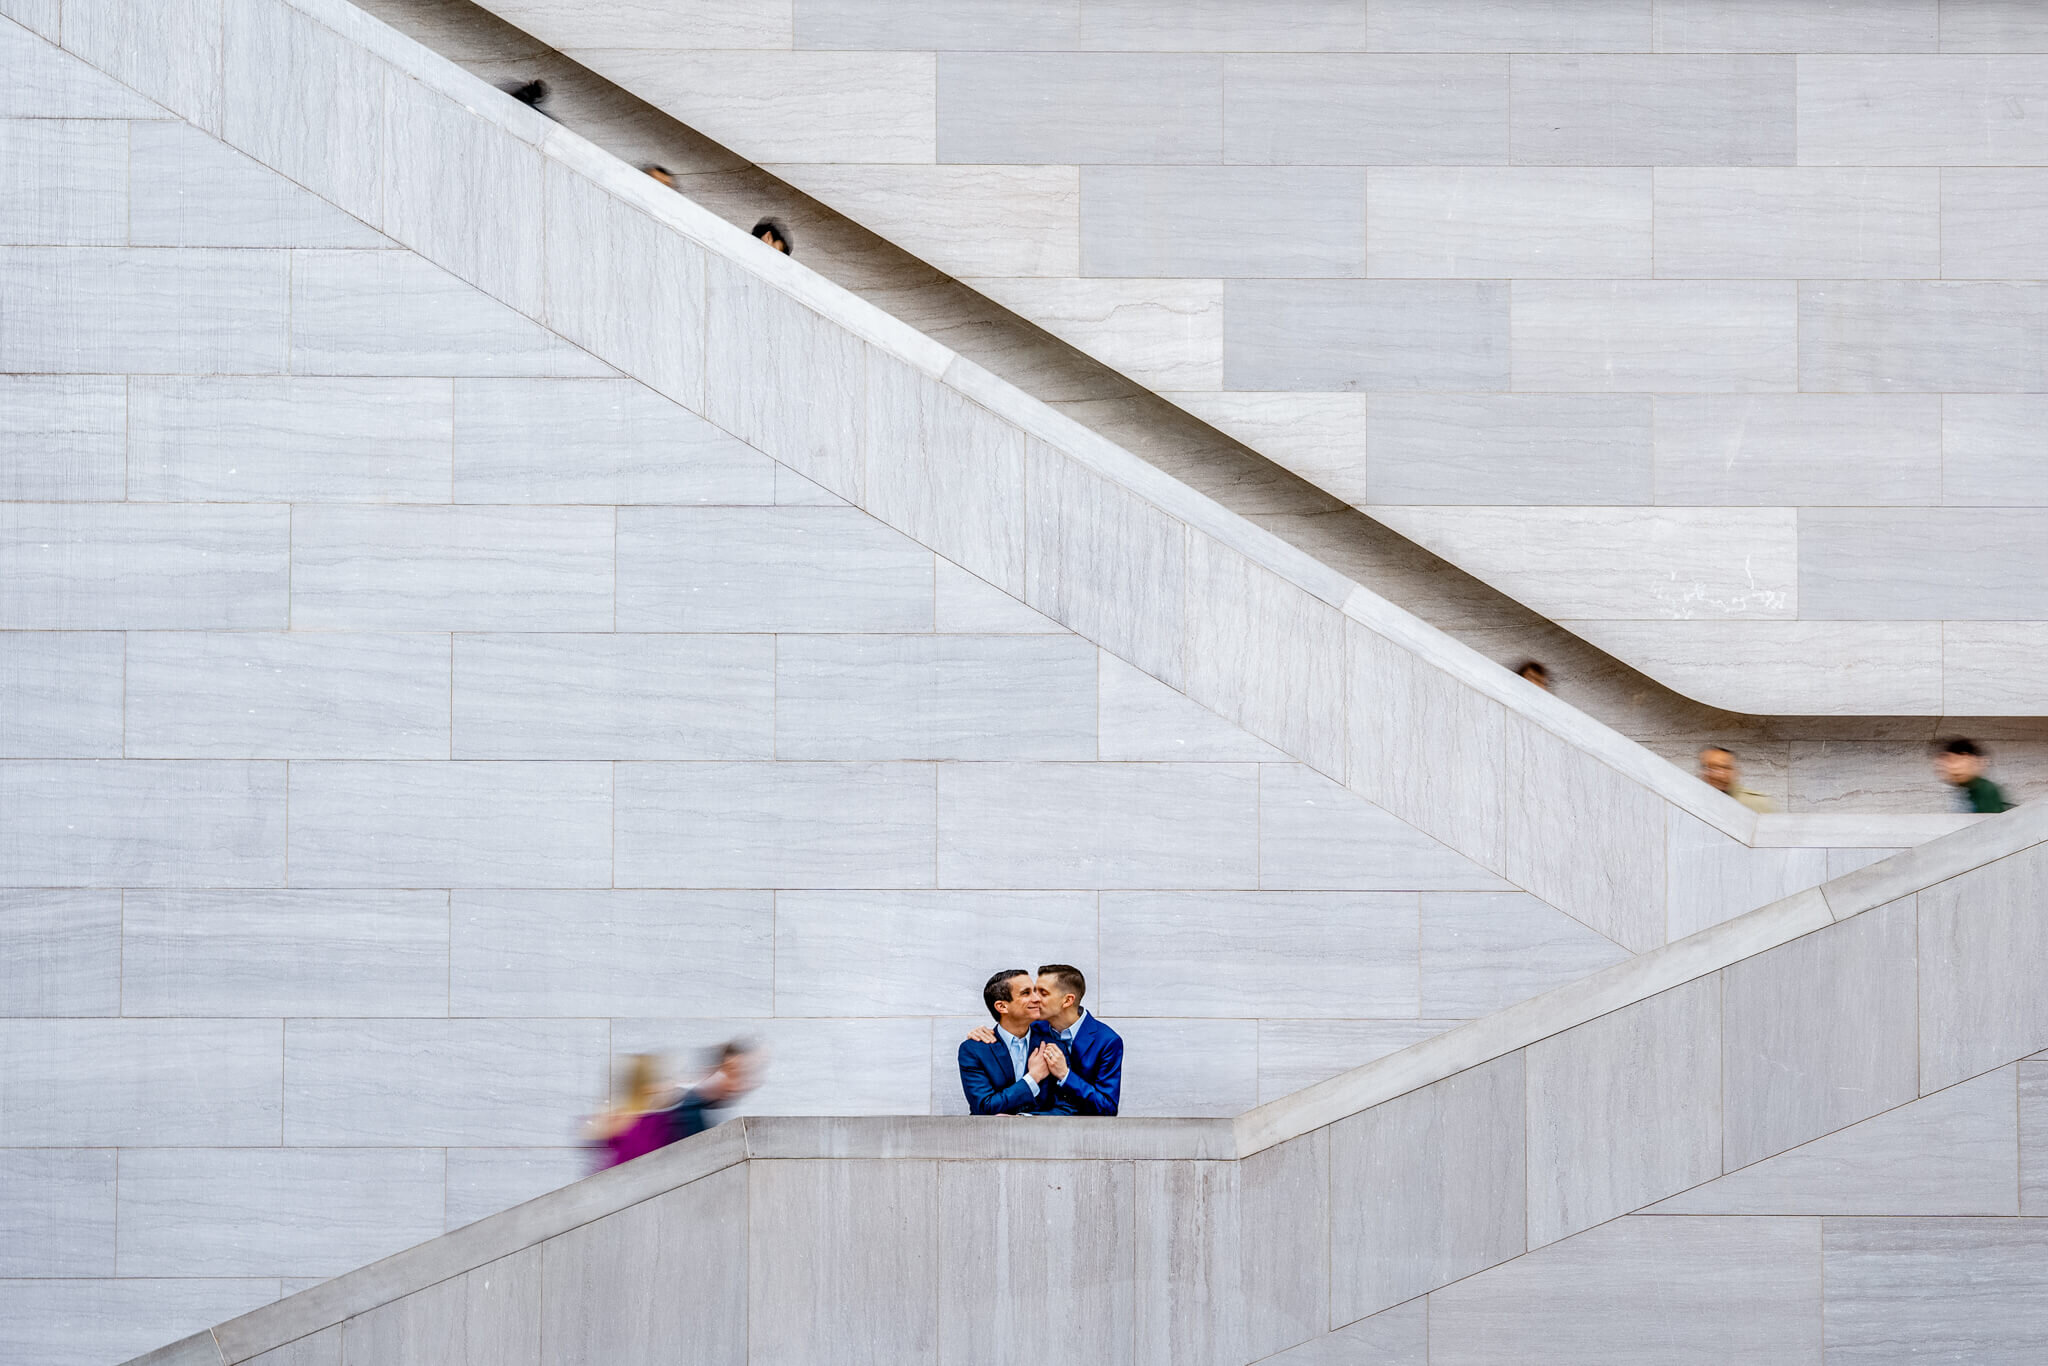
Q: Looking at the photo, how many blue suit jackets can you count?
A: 2